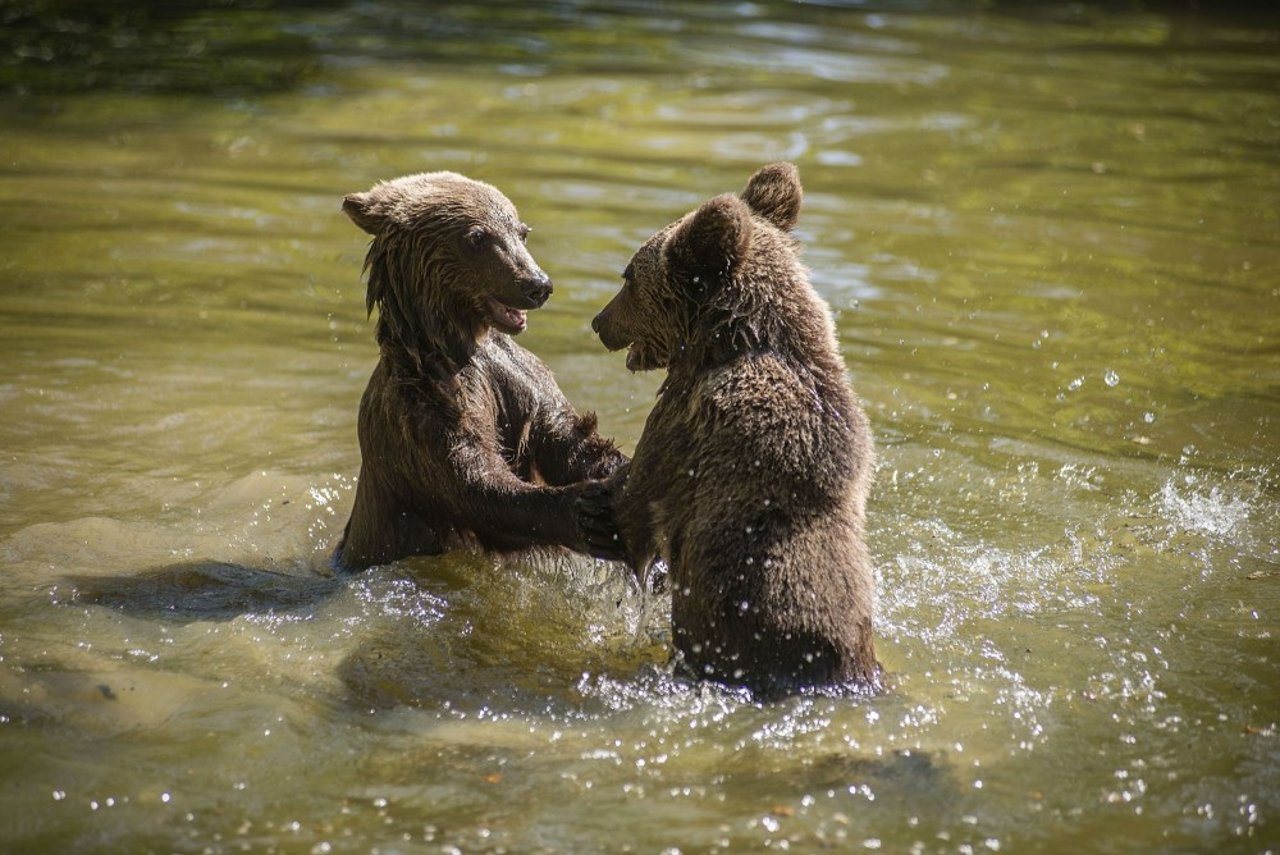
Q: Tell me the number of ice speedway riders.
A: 0